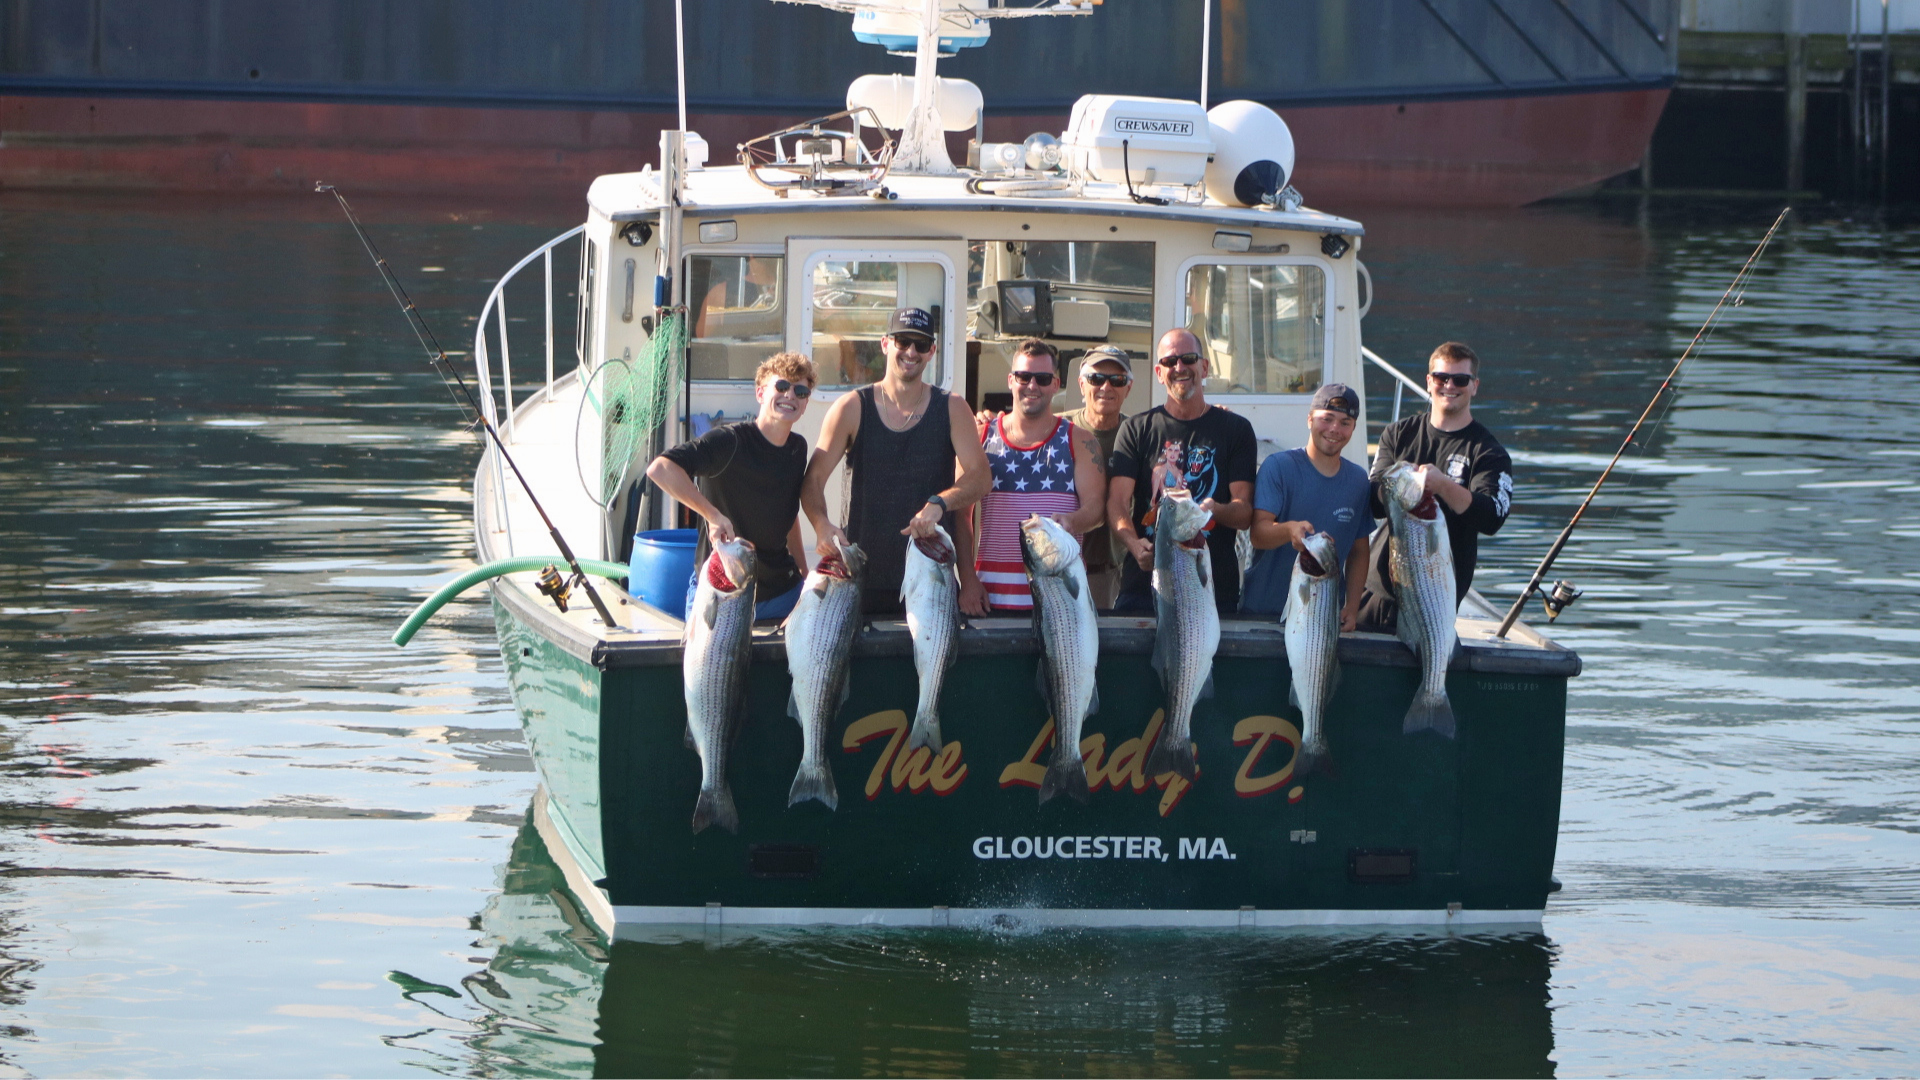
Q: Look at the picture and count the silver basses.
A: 7